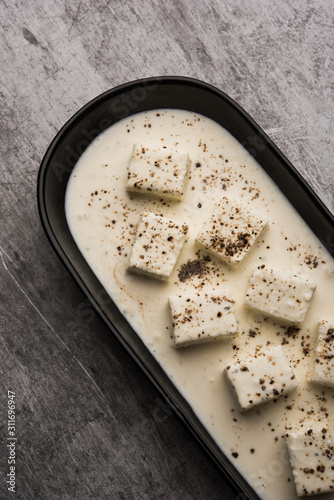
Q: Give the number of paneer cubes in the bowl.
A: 8